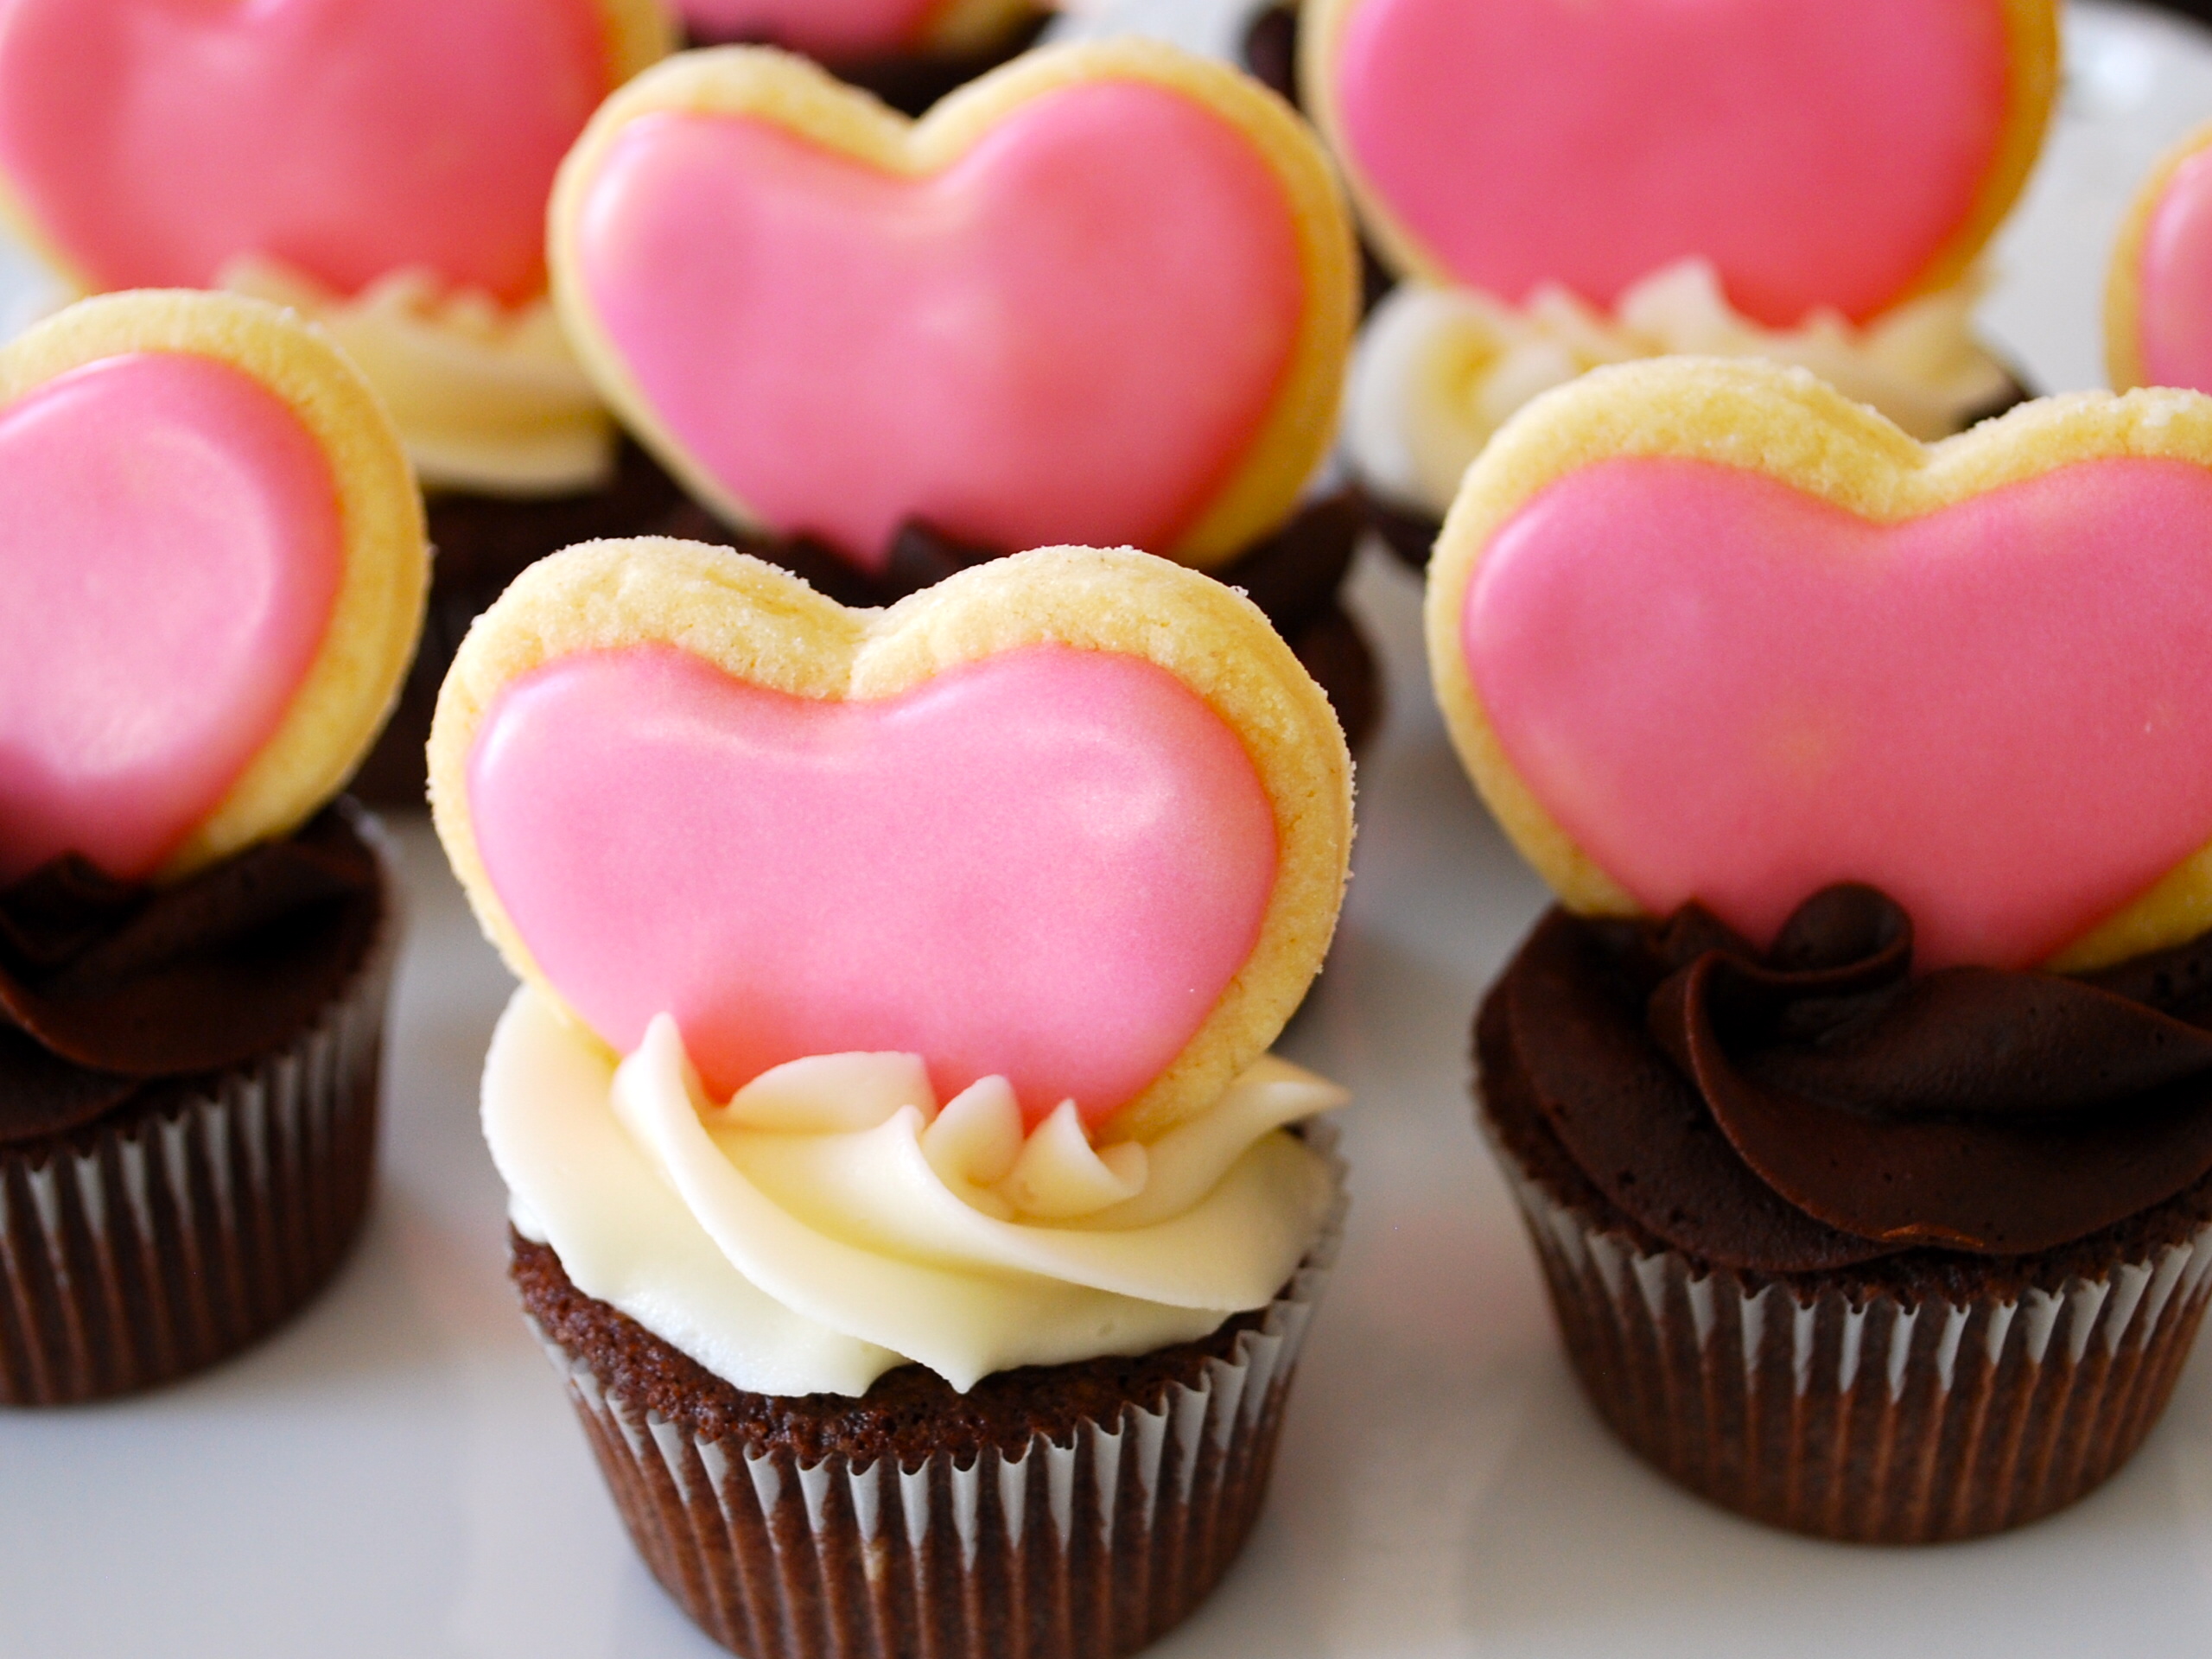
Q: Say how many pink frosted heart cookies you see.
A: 8